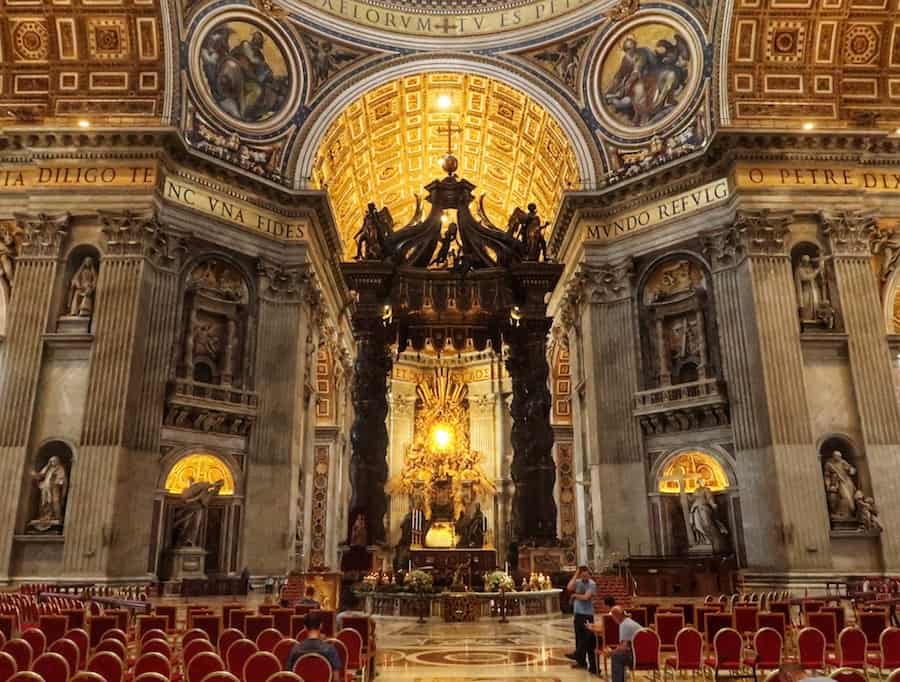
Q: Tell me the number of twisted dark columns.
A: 2